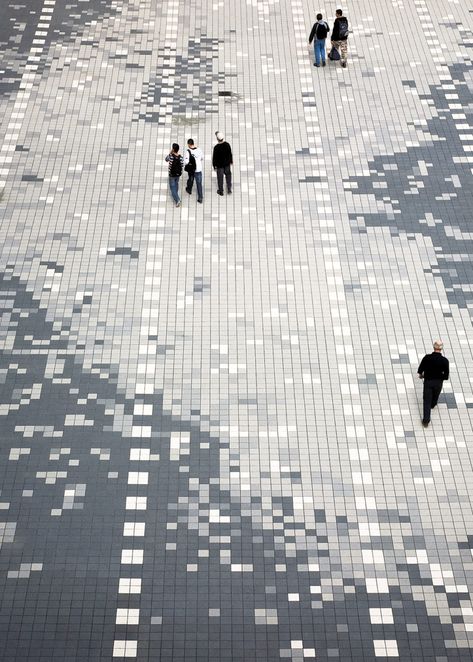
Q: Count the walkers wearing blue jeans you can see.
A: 3